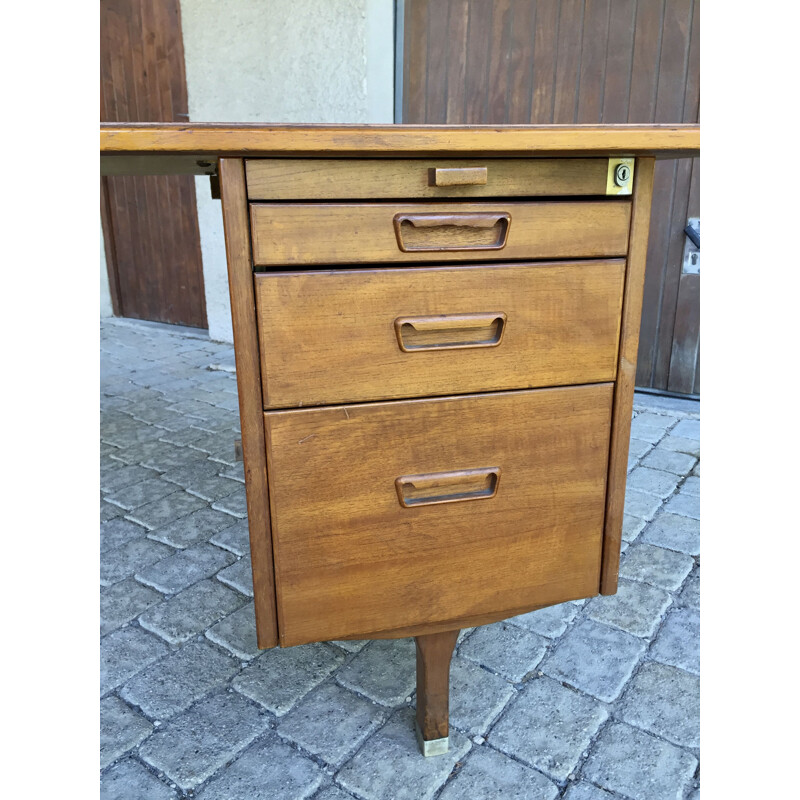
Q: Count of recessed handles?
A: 3